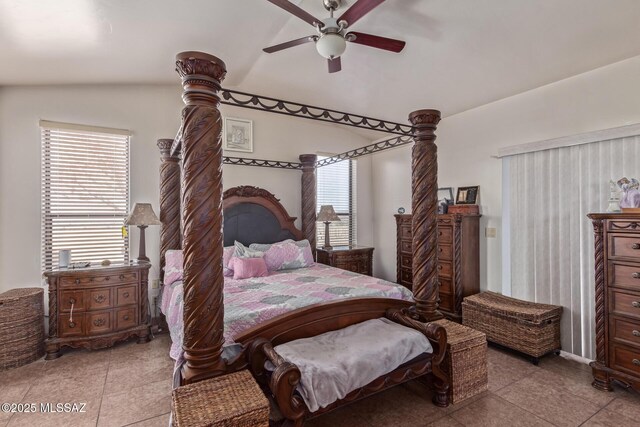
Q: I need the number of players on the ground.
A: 0